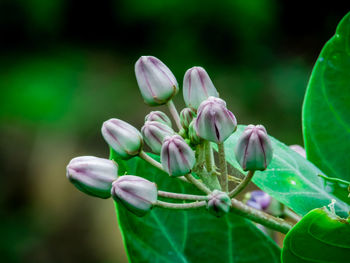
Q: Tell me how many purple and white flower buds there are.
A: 11